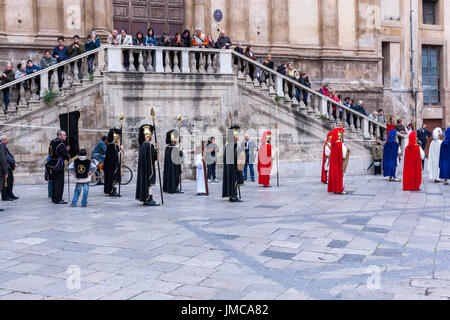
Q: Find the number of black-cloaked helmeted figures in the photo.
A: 4